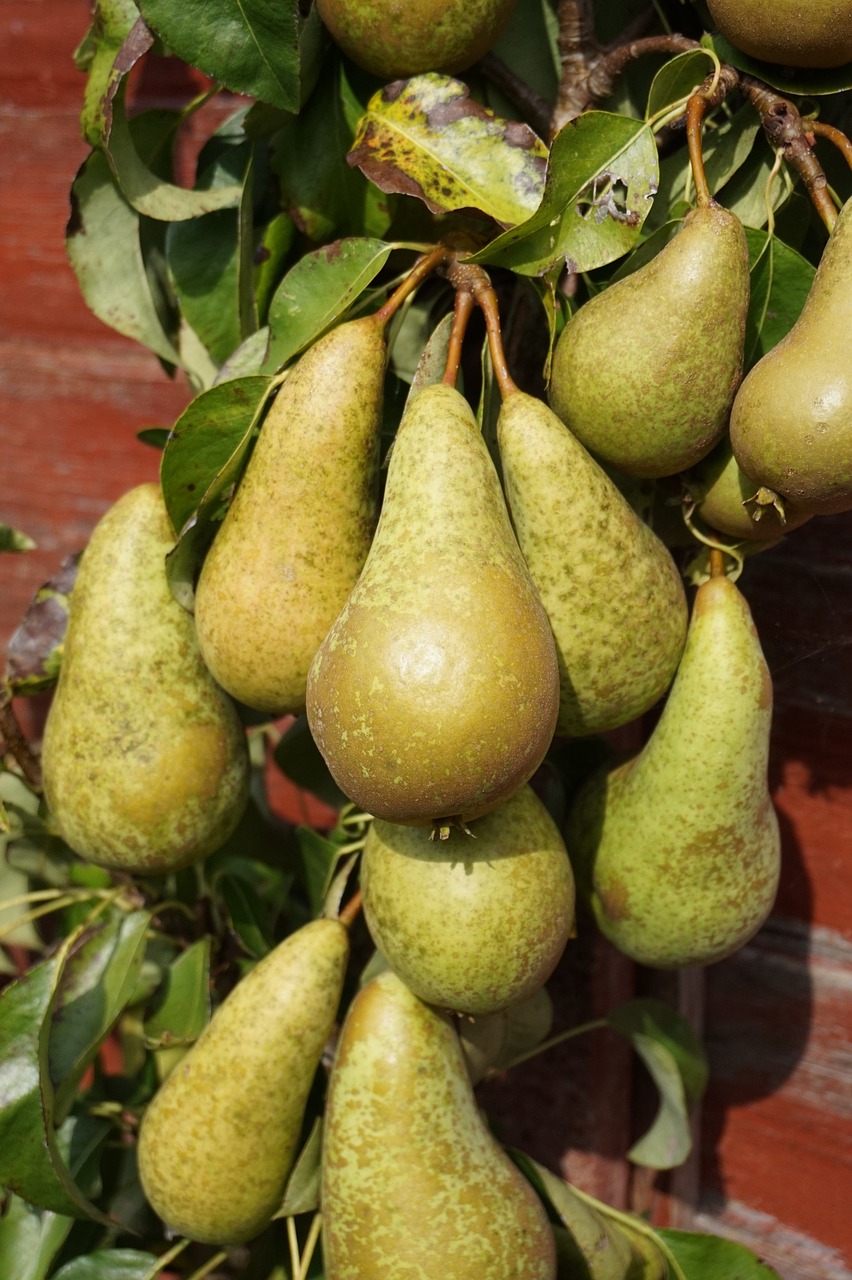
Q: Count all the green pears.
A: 13